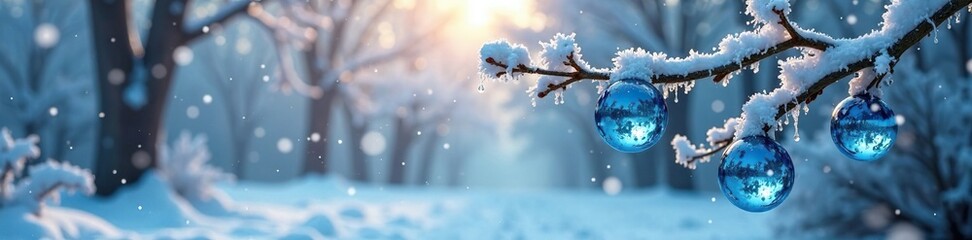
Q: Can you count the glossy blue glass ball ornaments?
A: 3